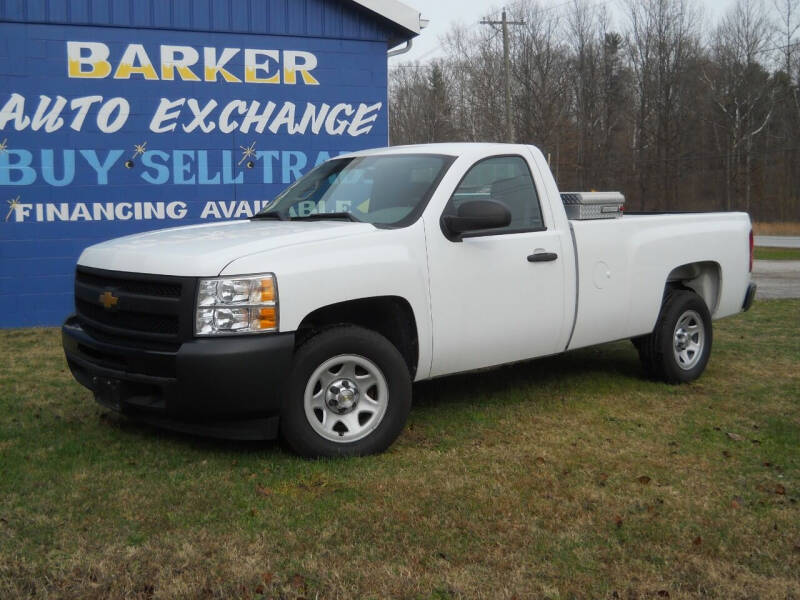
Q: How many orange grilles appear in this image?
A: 0